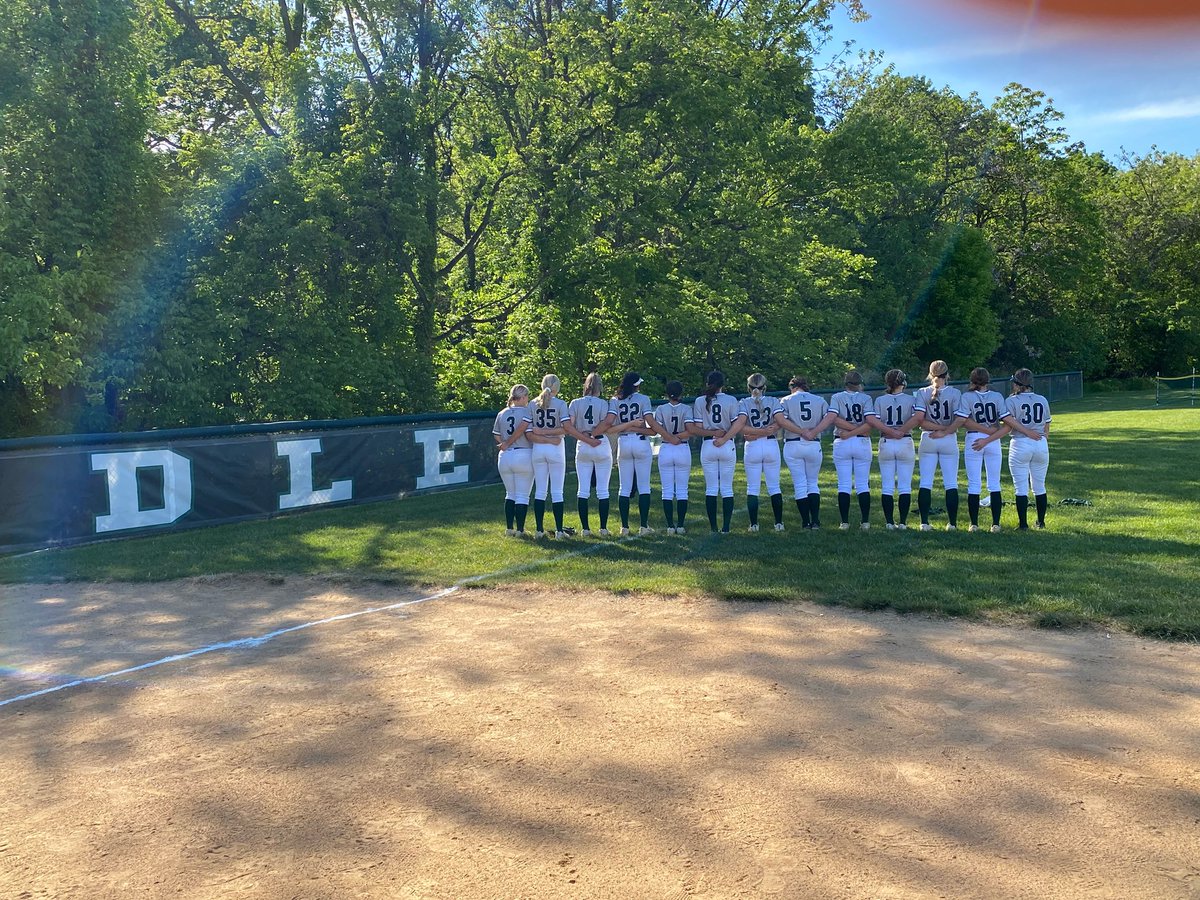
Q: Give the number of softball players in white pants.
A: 13